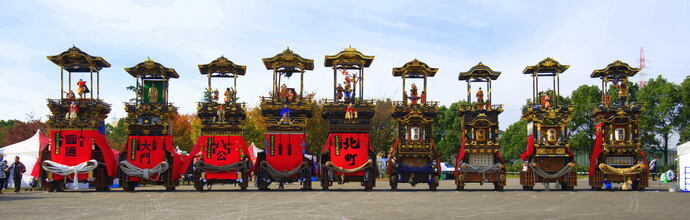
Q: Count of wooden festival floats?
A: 9